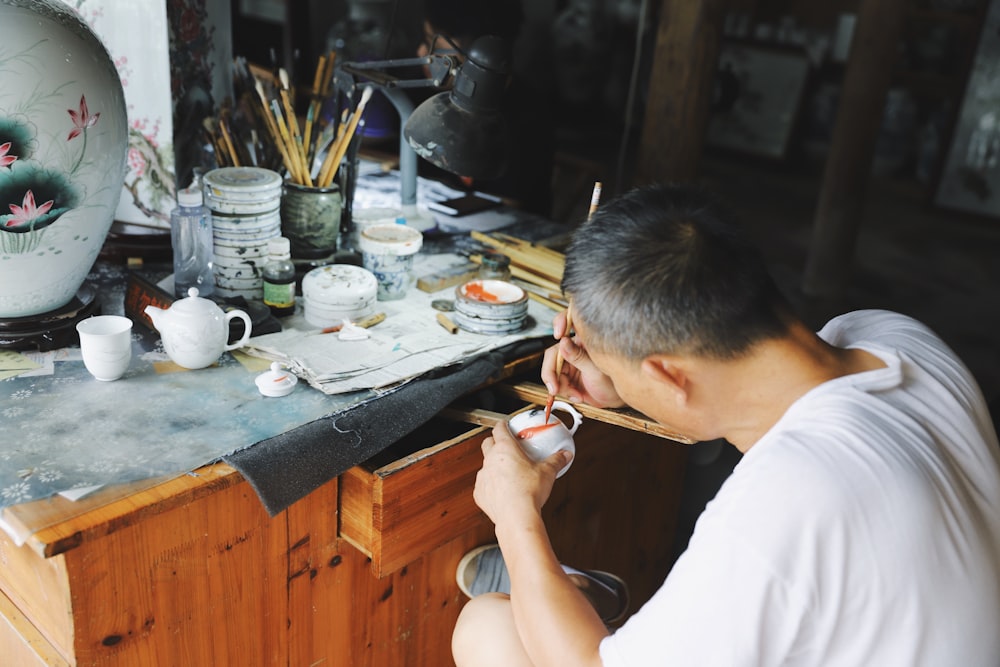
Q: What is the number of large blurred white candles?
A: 0